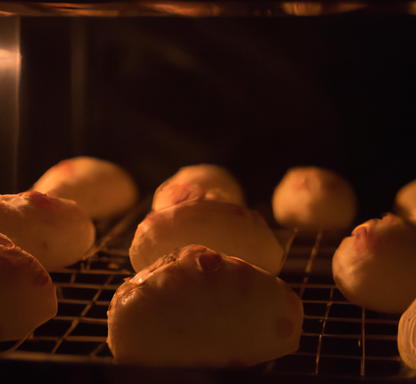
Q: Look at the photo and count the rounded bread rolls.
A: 10